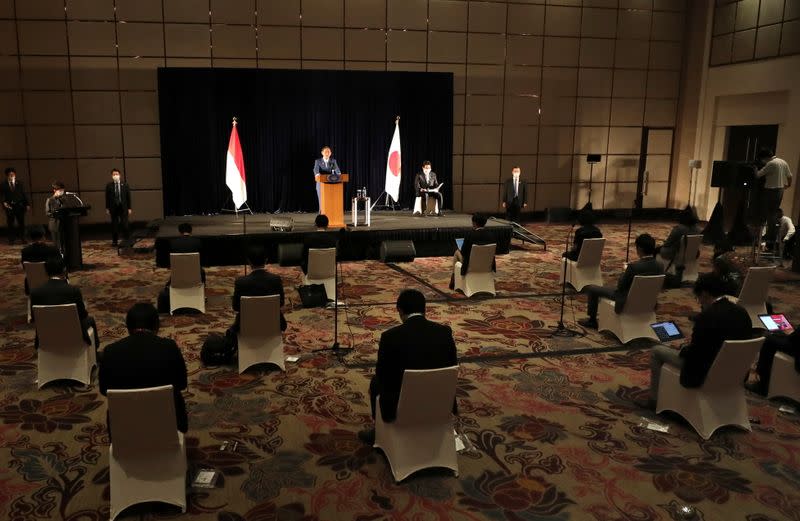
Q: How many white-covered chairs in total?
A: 15